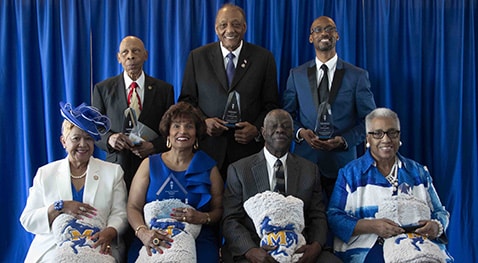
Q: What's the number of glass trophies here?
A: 5